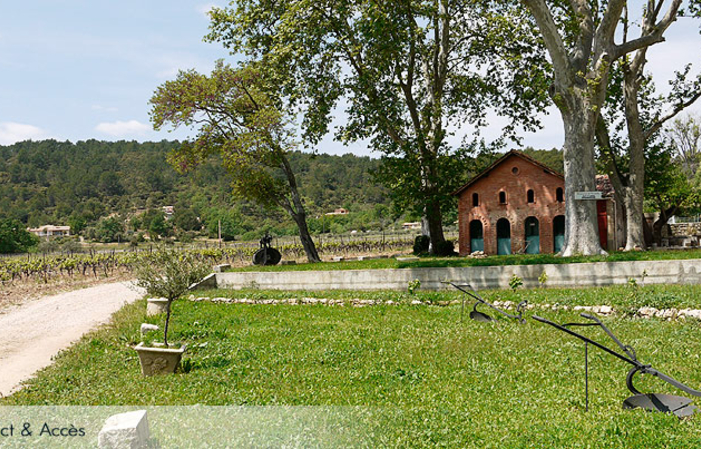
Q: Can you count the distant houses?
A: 4